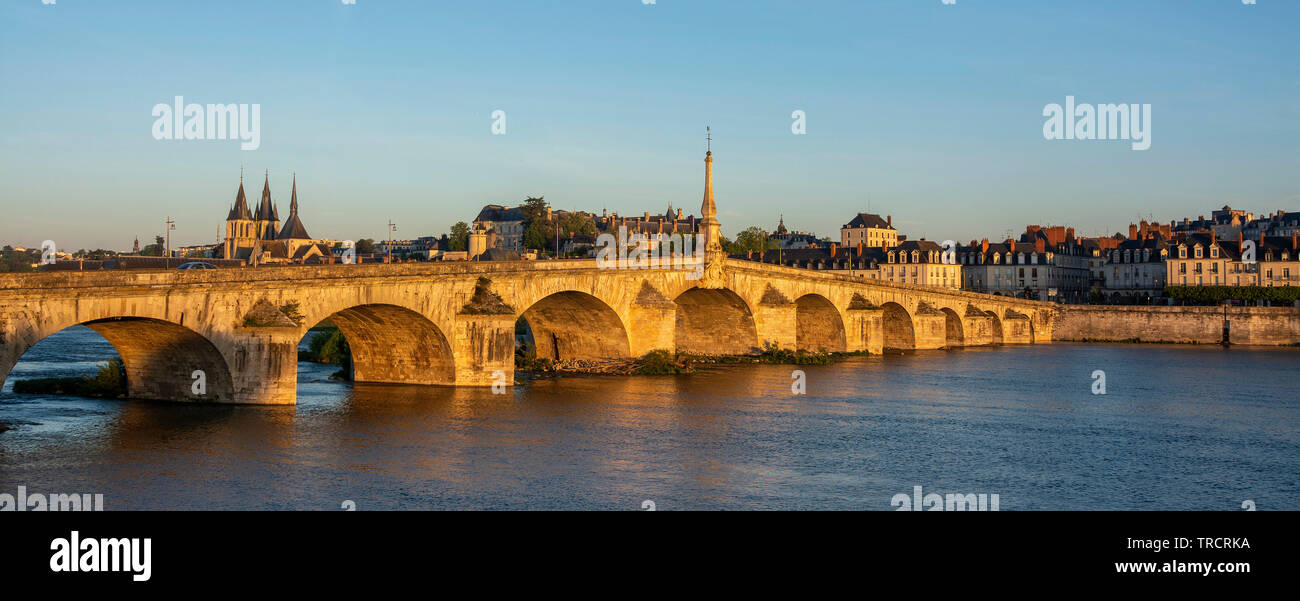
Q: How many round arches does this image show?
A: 9